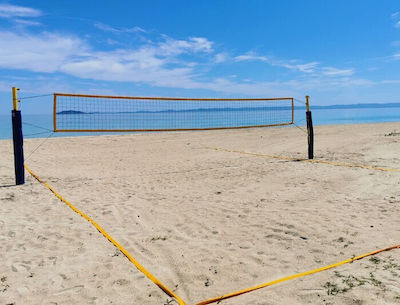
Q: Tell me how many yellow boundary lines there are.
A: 3